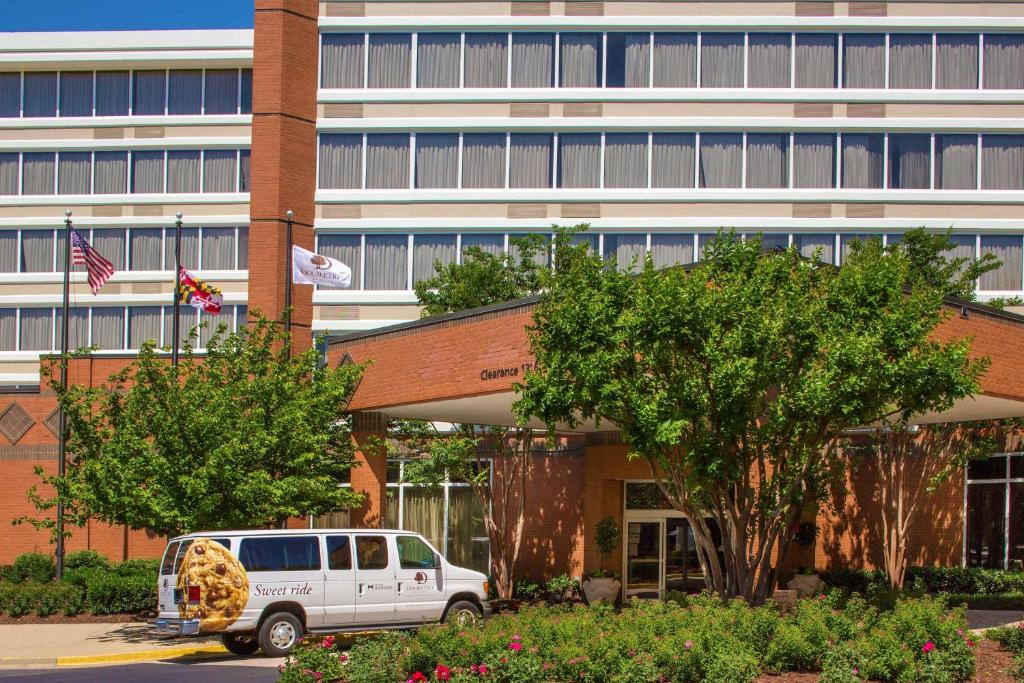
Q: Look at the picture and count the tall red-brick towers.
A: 1